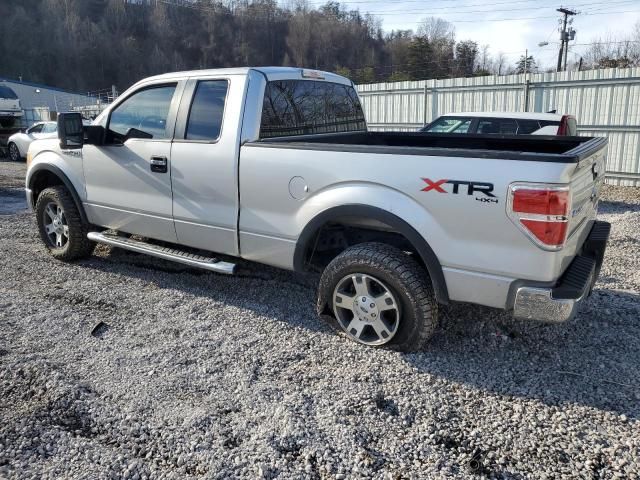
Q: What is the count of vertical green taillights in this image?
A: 0